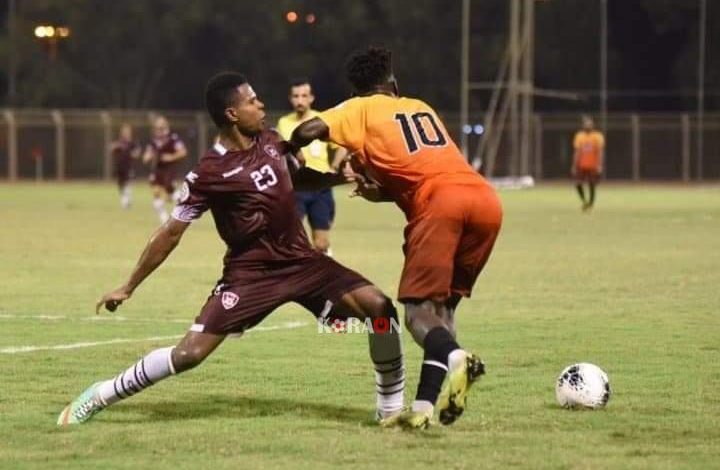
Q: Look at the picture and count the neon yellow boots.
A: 2